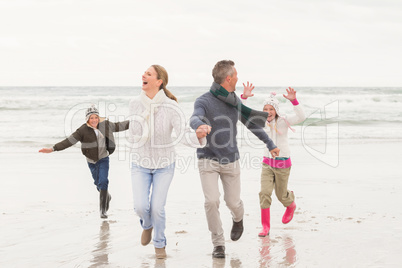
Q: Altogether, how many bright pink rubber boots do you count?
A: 2